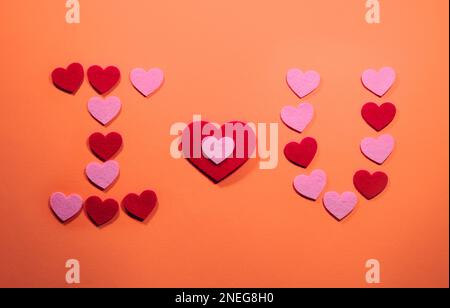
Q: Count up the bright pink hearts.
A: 11